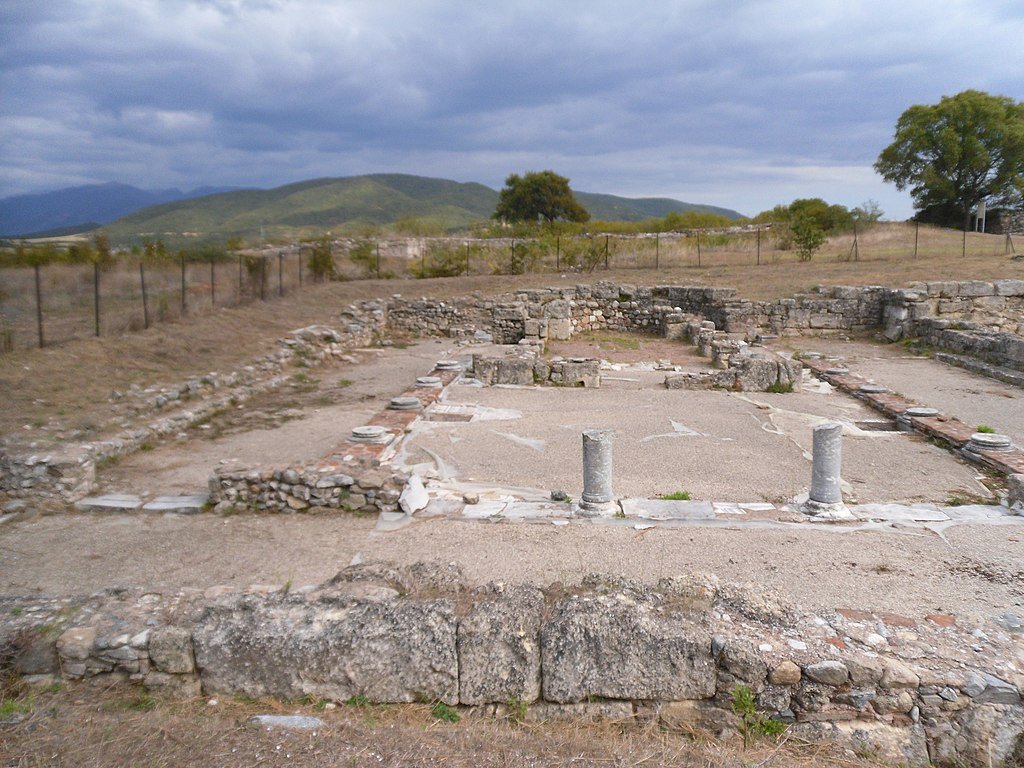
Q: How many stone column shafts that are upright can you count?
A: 2